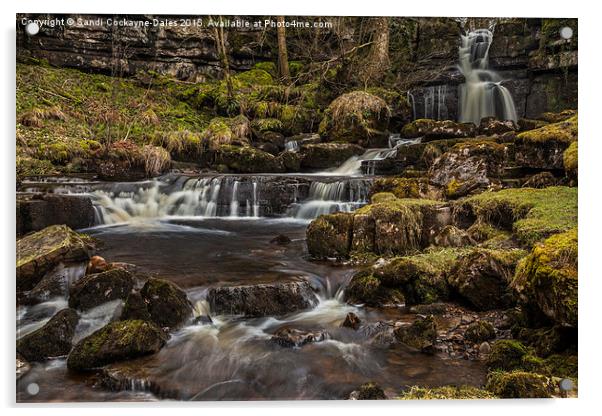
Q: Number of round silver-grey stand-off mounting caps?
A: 4